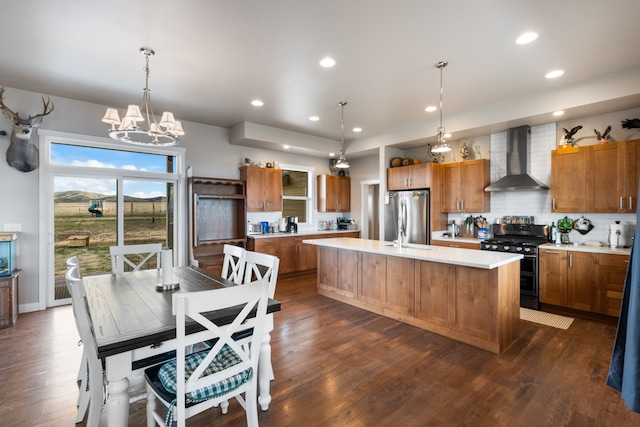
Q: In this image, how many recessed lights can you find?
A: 11